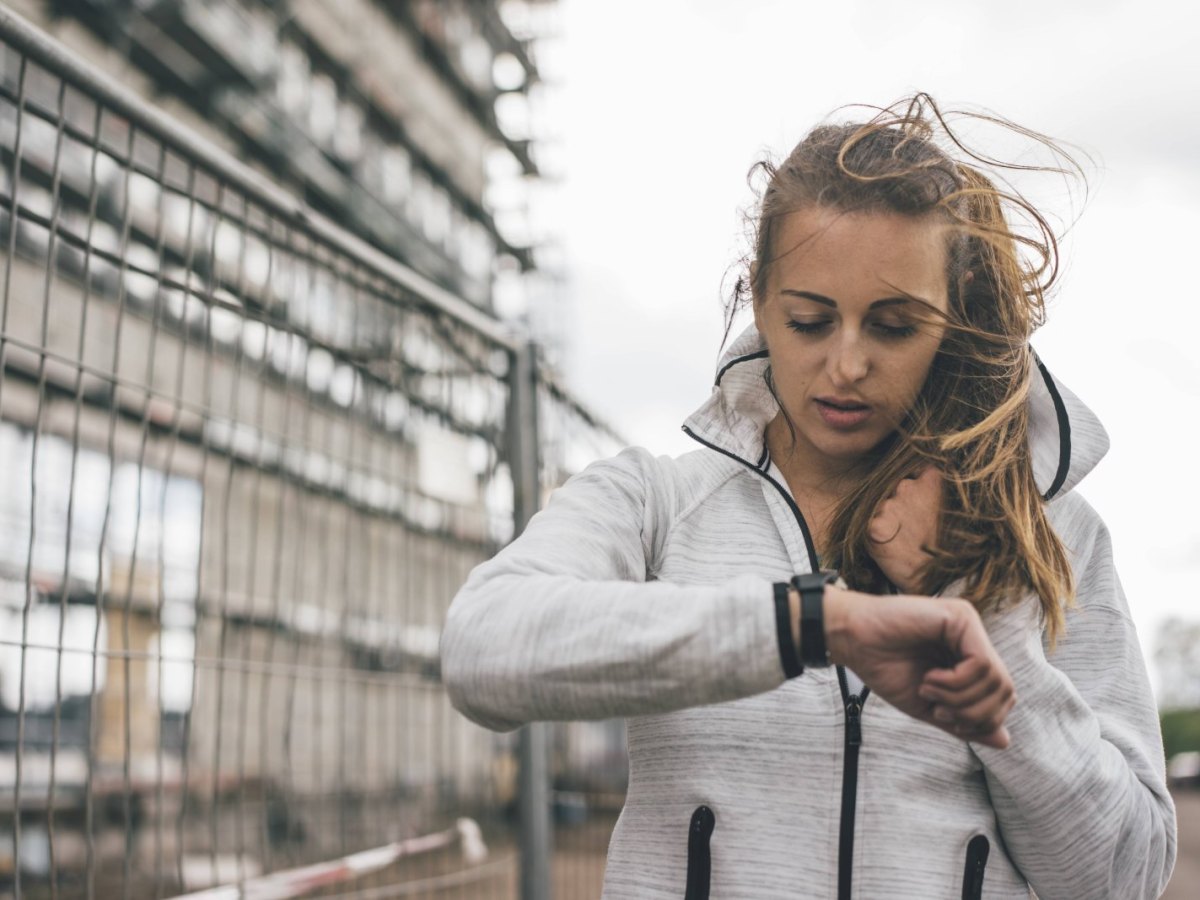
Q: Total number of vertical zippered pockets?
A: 2